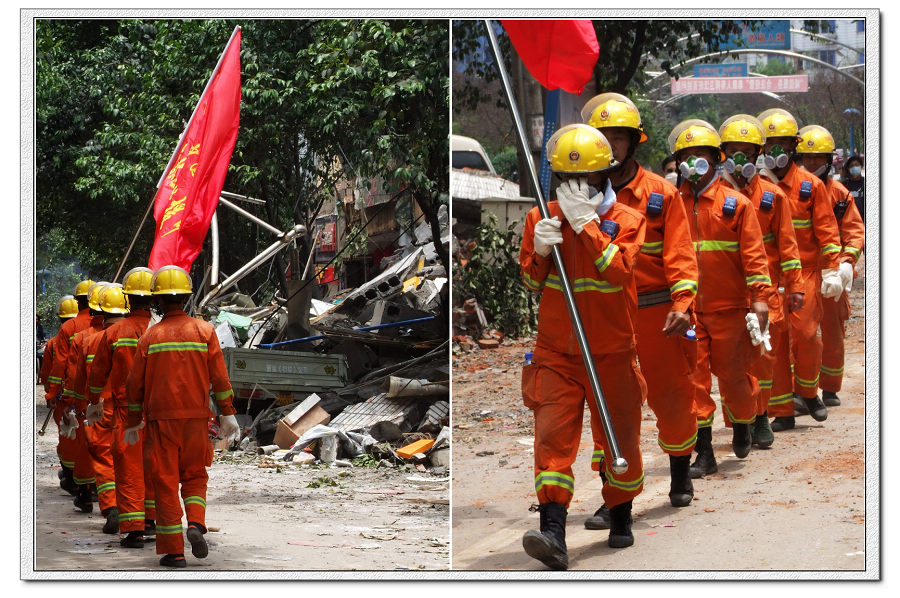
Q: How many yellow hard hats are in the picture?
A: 12